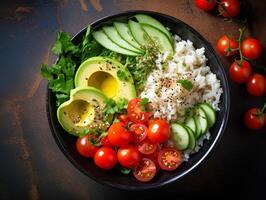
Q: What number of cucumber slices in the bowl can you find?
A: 11